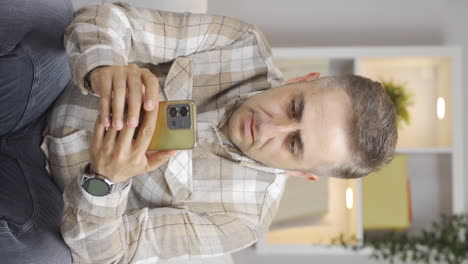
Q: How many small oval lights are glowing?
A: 2